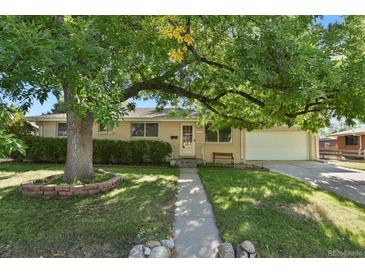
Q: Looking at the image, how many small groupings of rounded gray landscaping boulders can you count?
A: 2